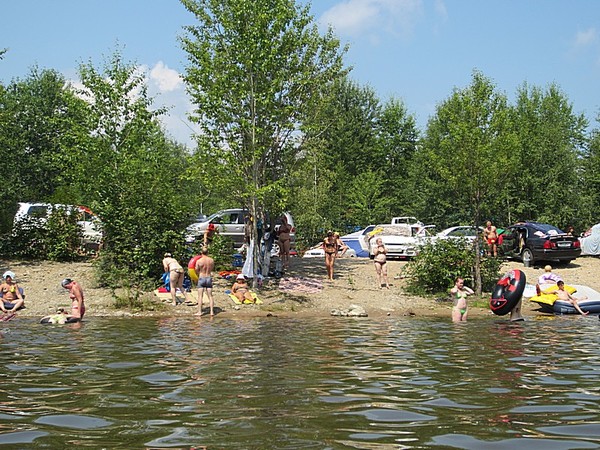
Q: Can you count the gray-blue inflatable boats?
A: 1